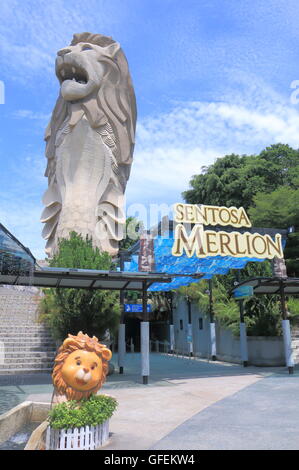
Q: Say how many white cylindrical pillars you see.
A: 7